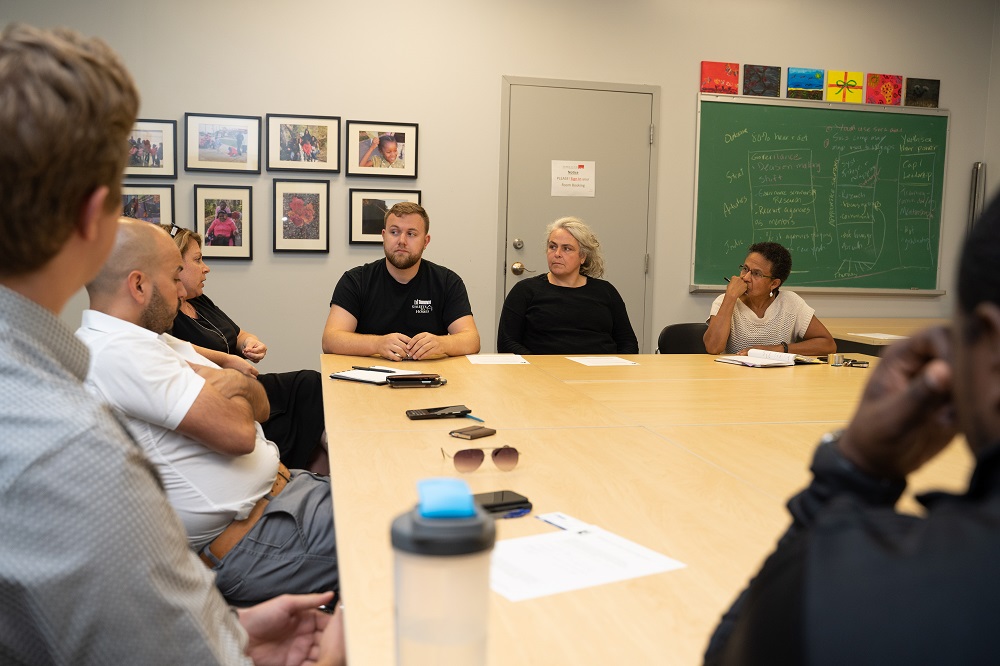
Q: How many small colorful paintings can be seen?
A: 6